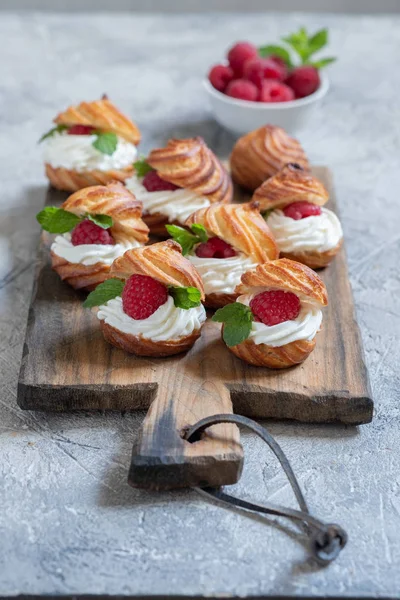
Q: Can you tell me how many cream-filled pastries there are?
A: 7